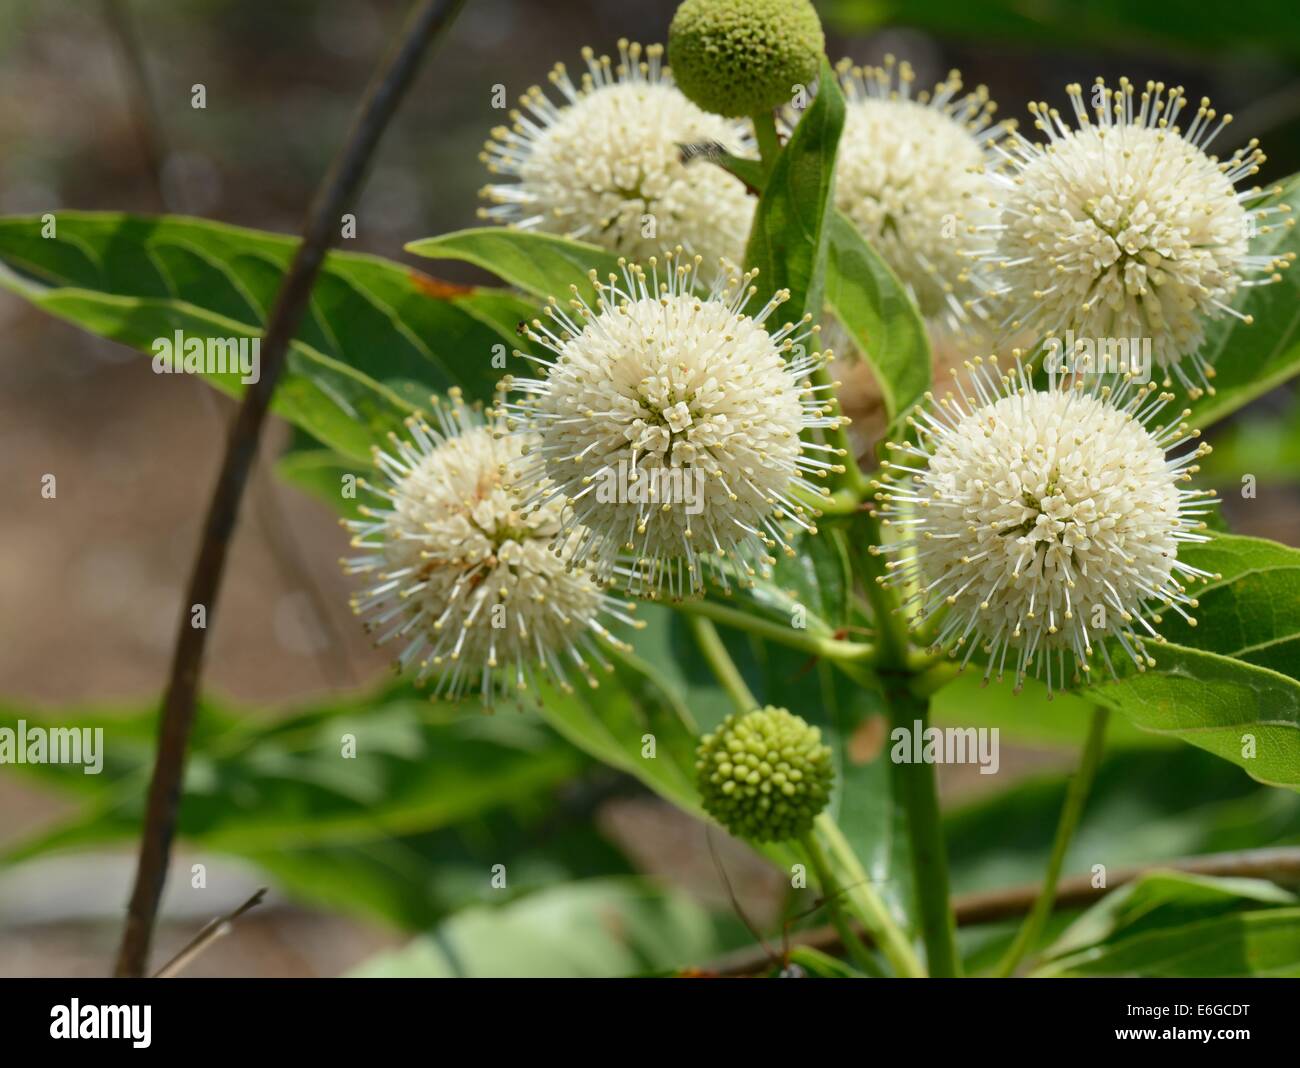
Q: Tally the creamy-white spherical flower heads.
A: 6